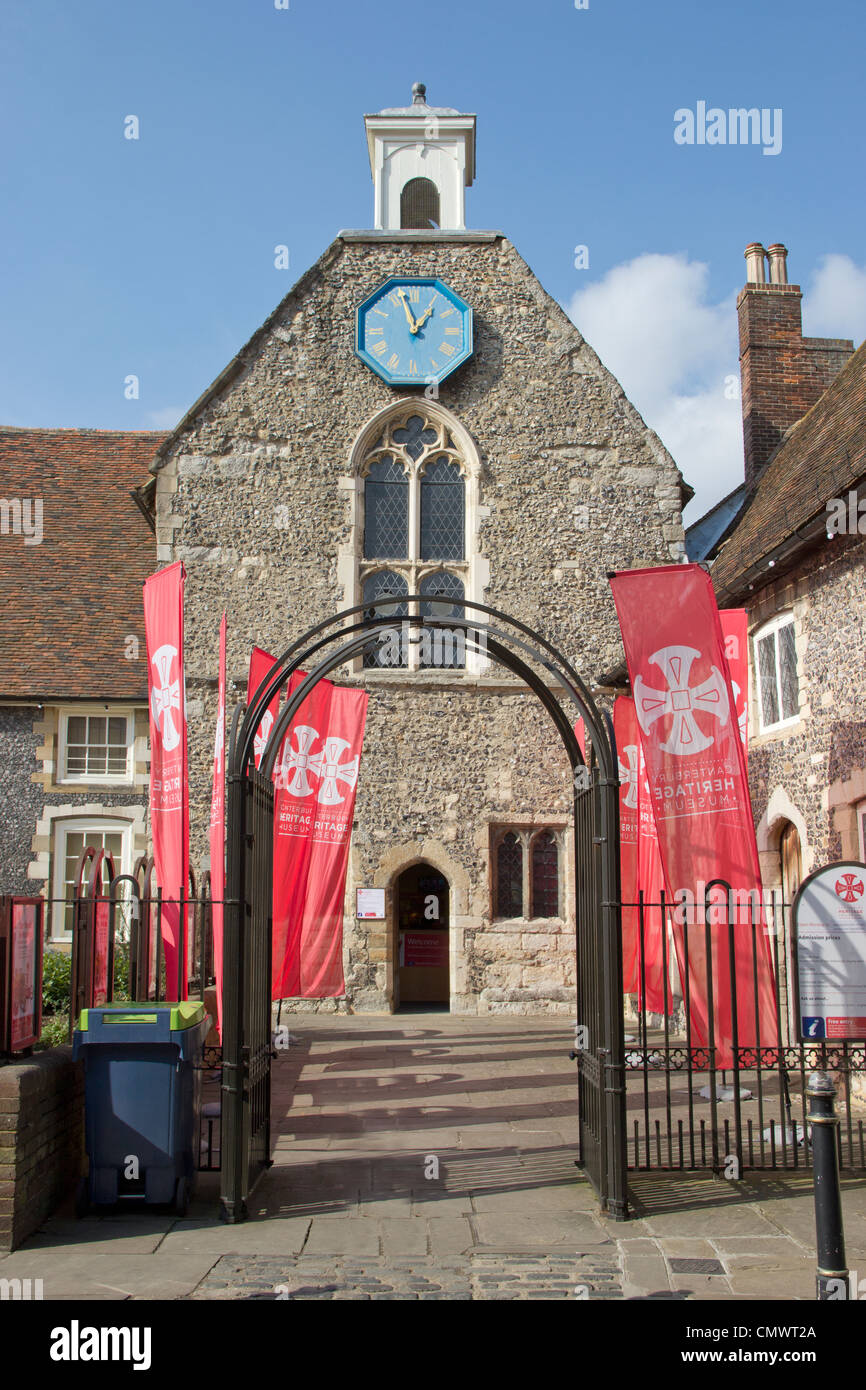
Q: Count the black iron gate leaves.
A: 2